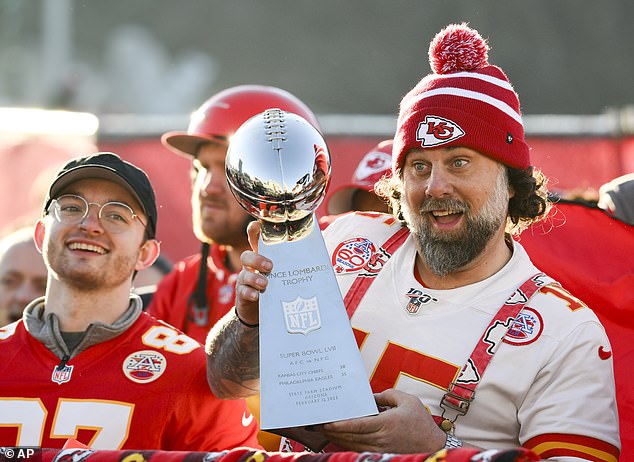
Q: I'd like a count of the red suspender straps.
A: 2